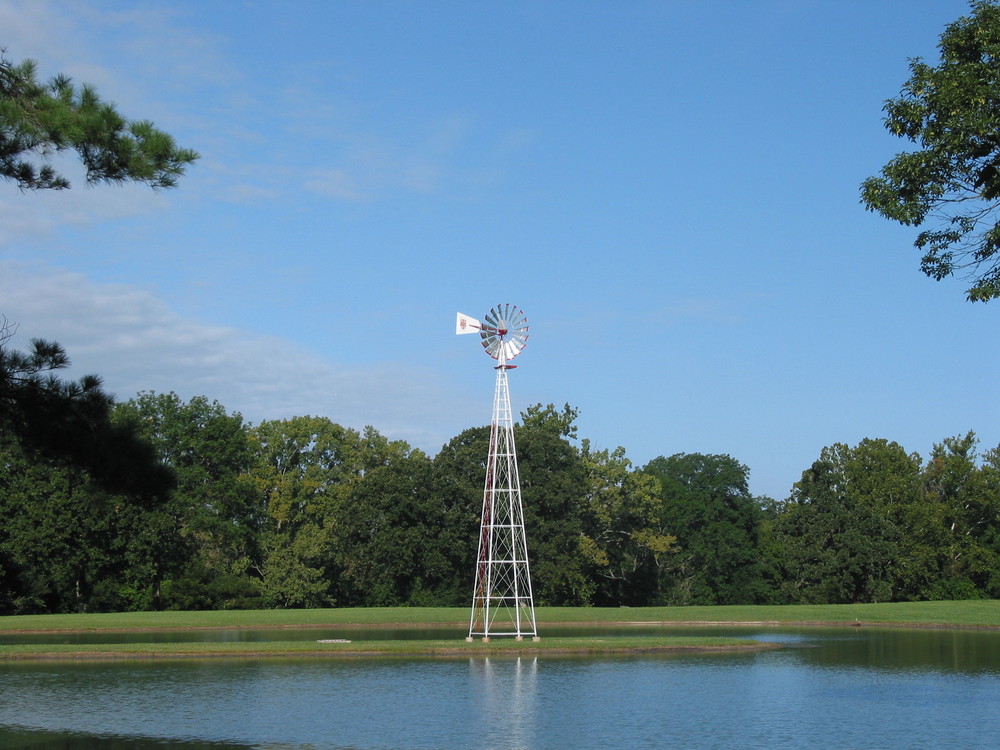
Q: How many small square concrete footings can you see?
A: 4